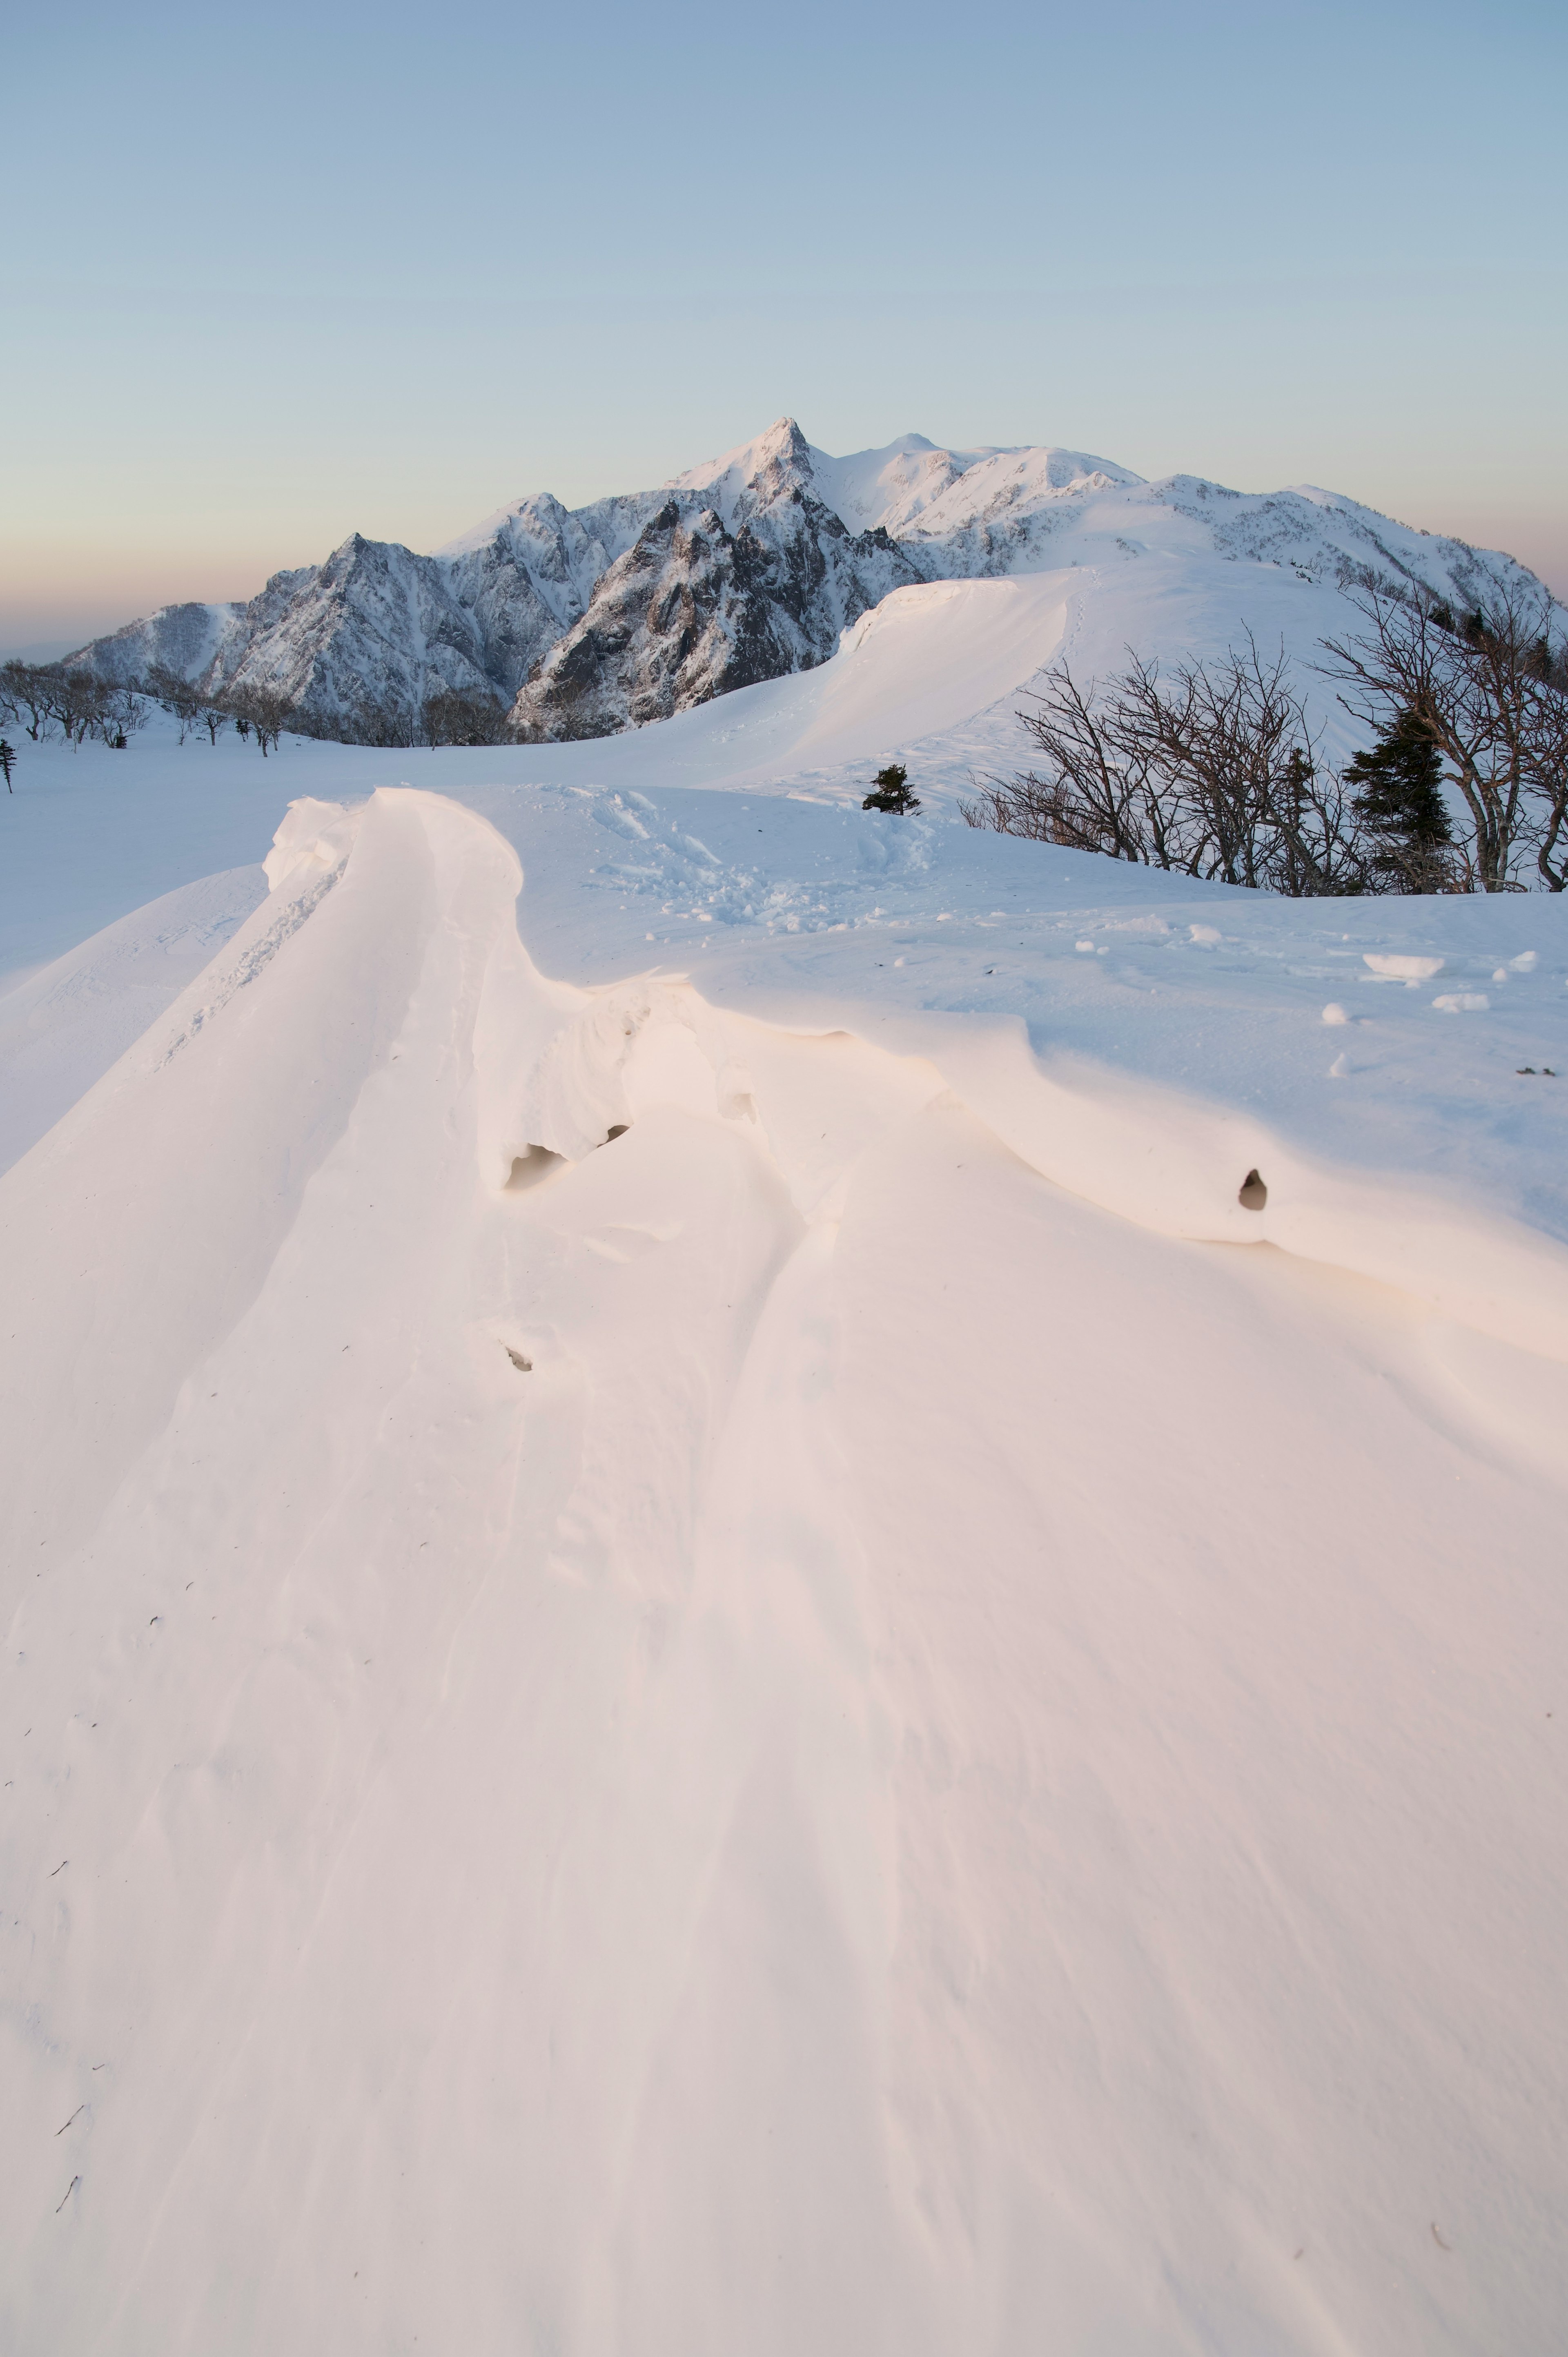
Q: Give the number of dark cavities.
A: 4